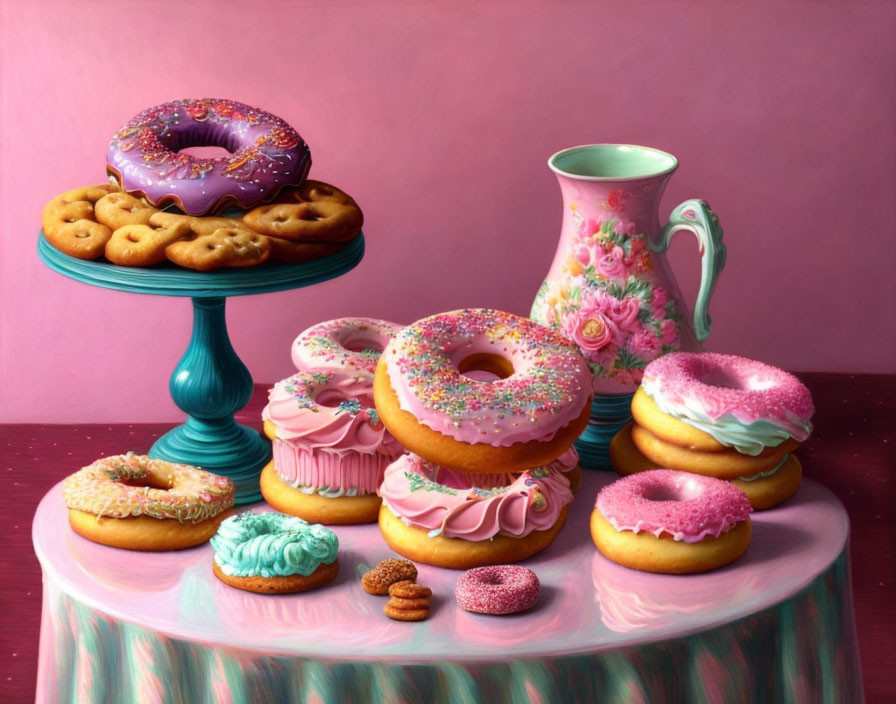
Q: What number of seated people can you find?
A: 0